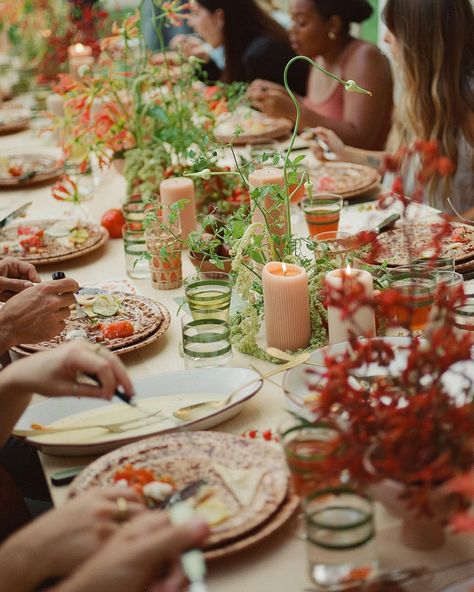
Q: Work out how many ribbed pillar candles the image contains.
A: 2